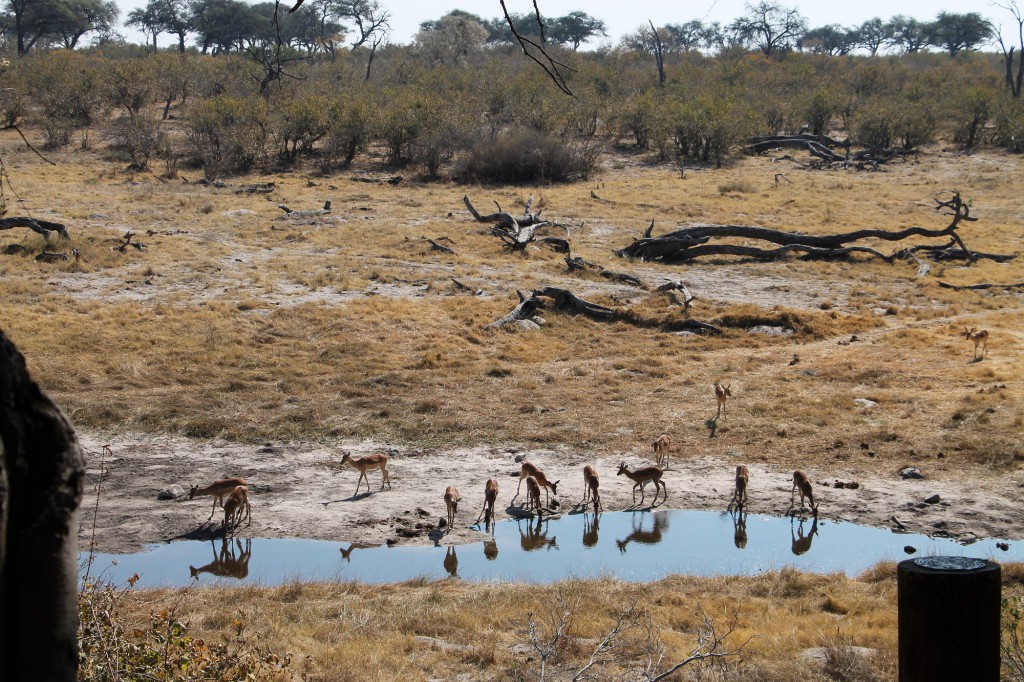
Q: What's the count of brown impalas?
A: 14